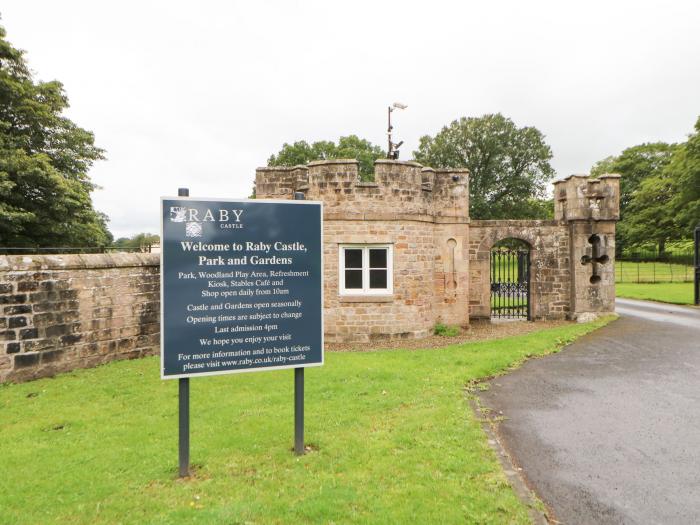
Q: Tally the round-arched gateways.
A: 1